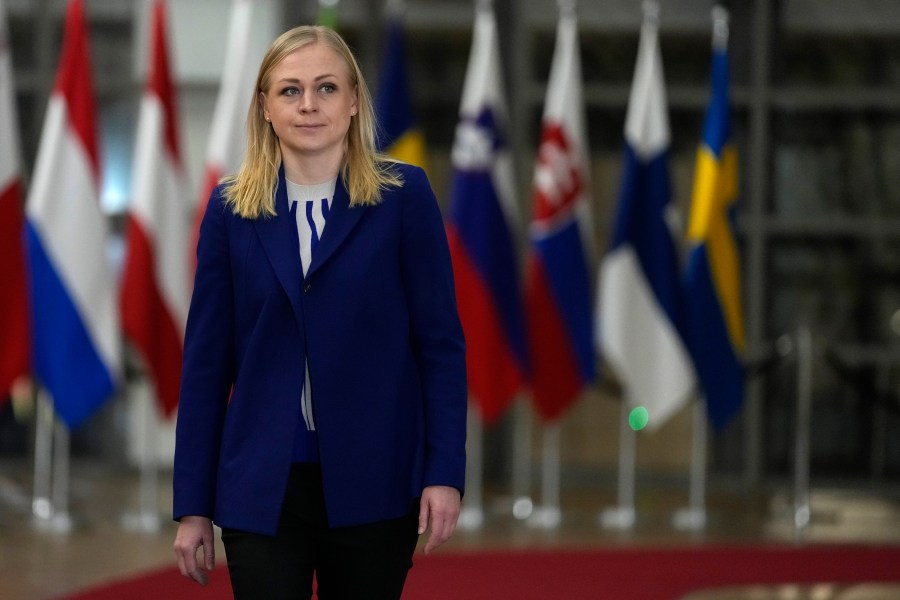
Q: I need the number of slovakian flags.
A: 1